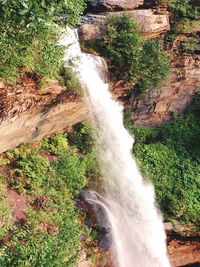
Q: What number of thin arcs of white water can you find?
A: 2